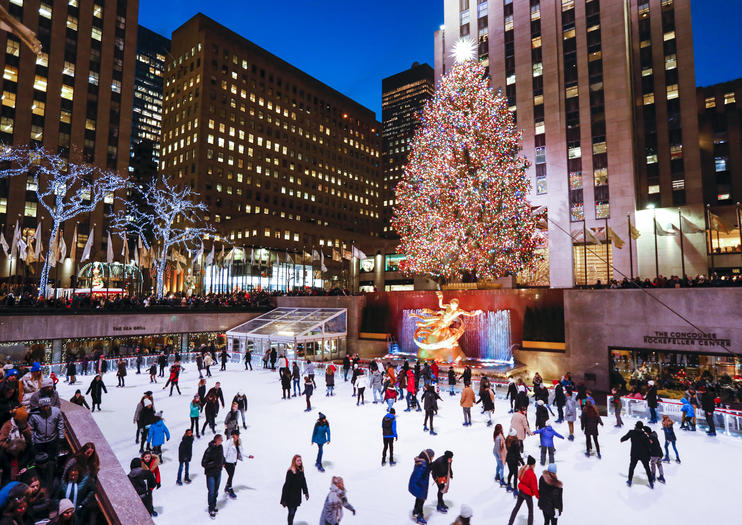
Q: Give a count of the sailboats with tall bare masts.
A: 0